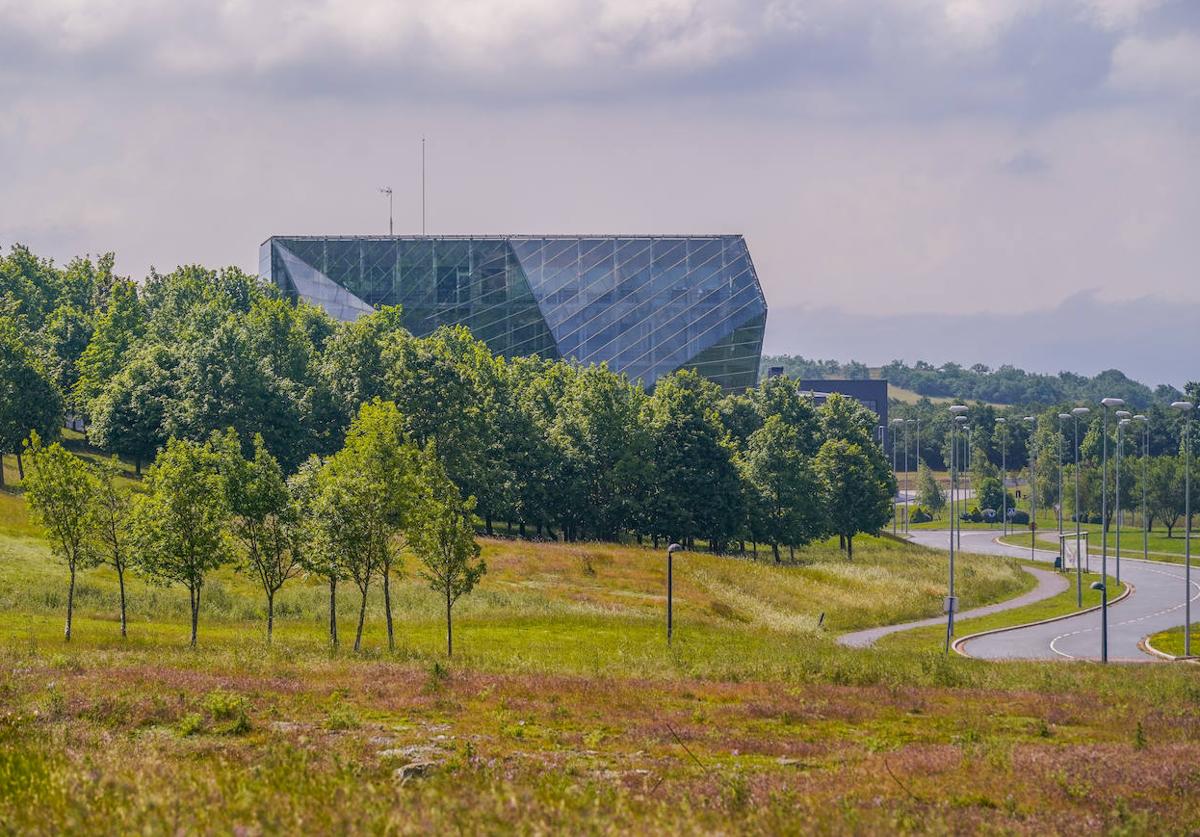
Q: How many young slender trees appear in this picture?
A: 8